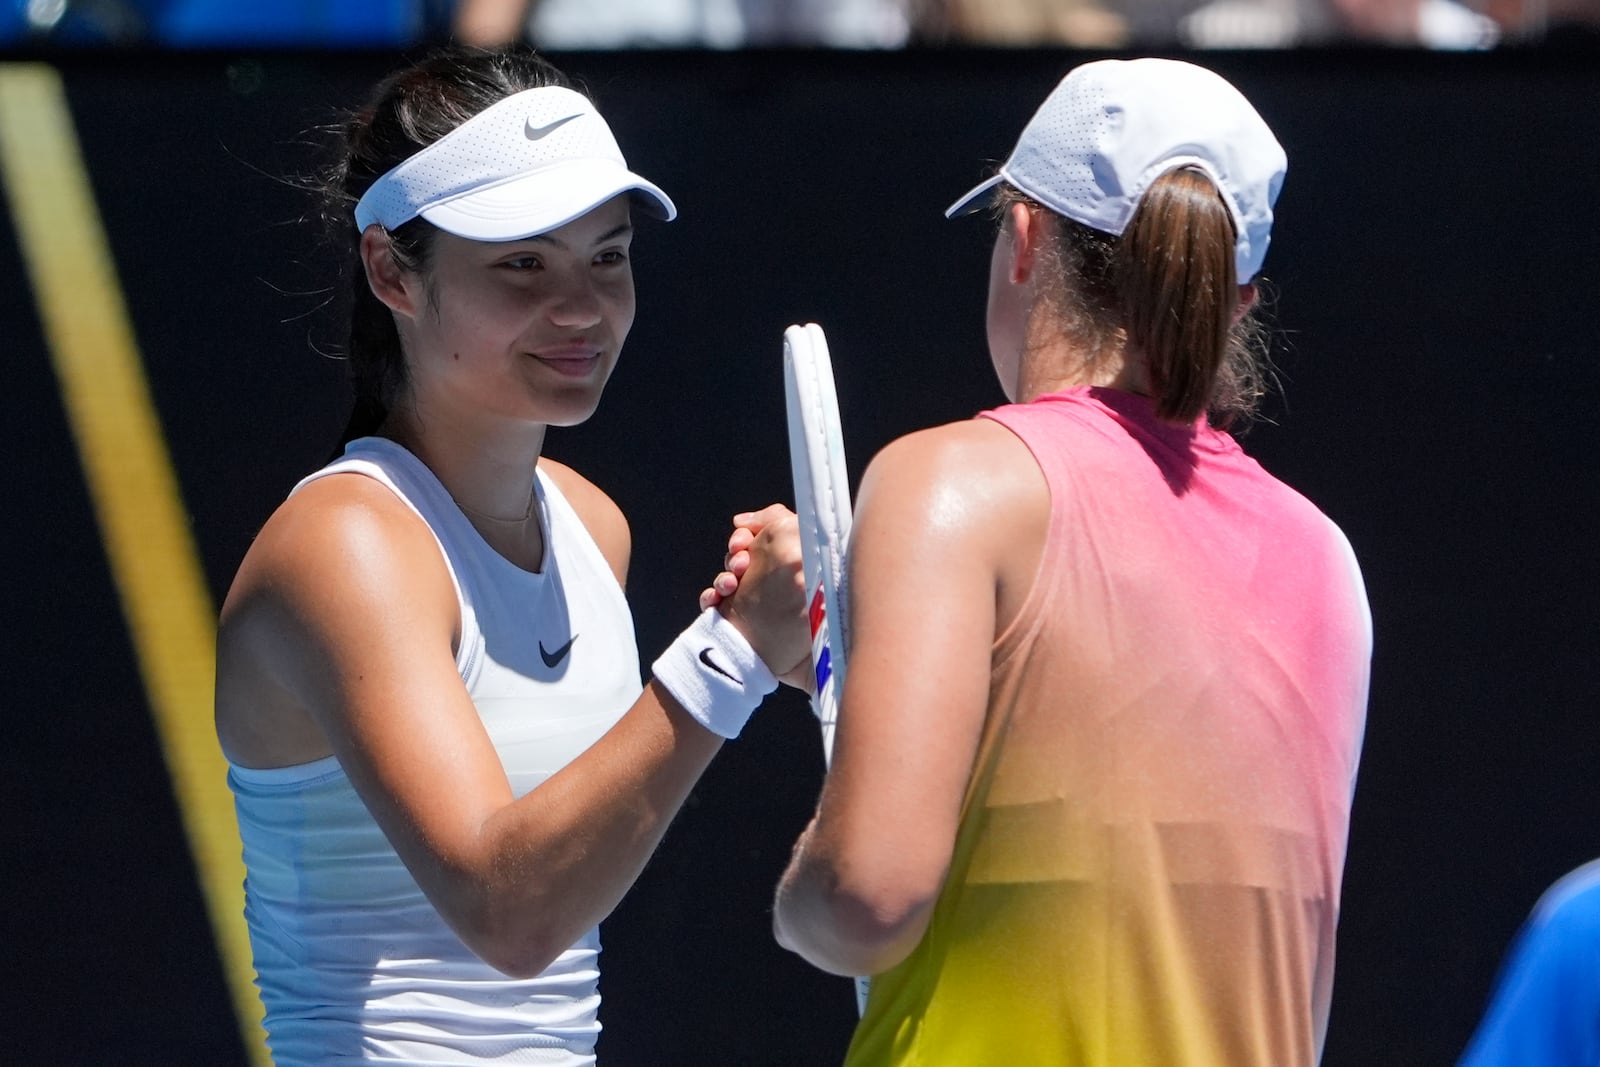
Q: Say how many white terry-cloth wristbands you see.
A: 1